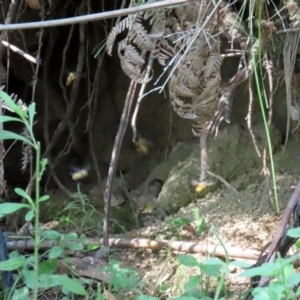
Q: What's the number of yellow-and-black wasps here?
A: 5